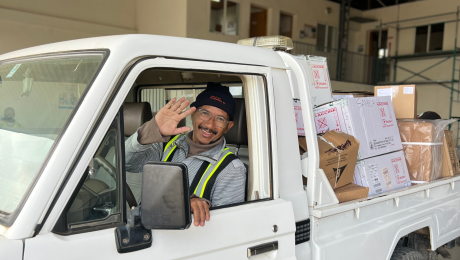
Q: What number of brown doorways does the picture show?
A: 3